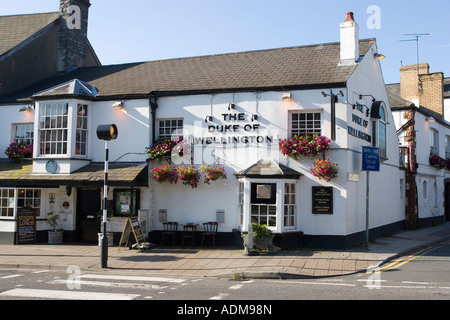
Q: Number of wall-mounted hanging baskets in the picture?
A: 4